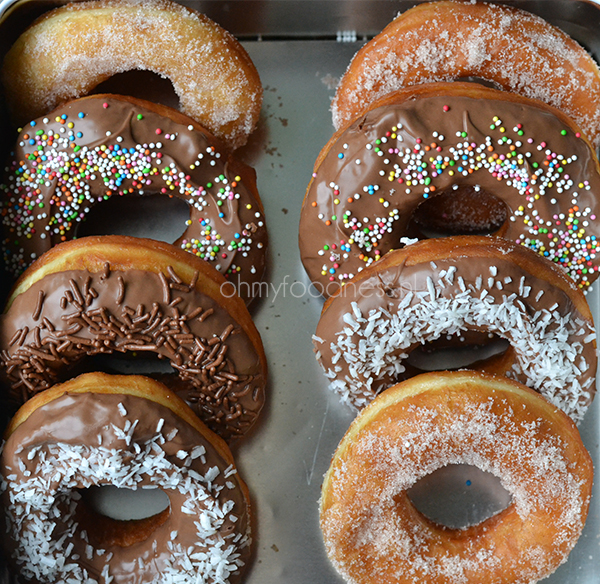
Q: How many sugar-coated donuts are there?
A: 3